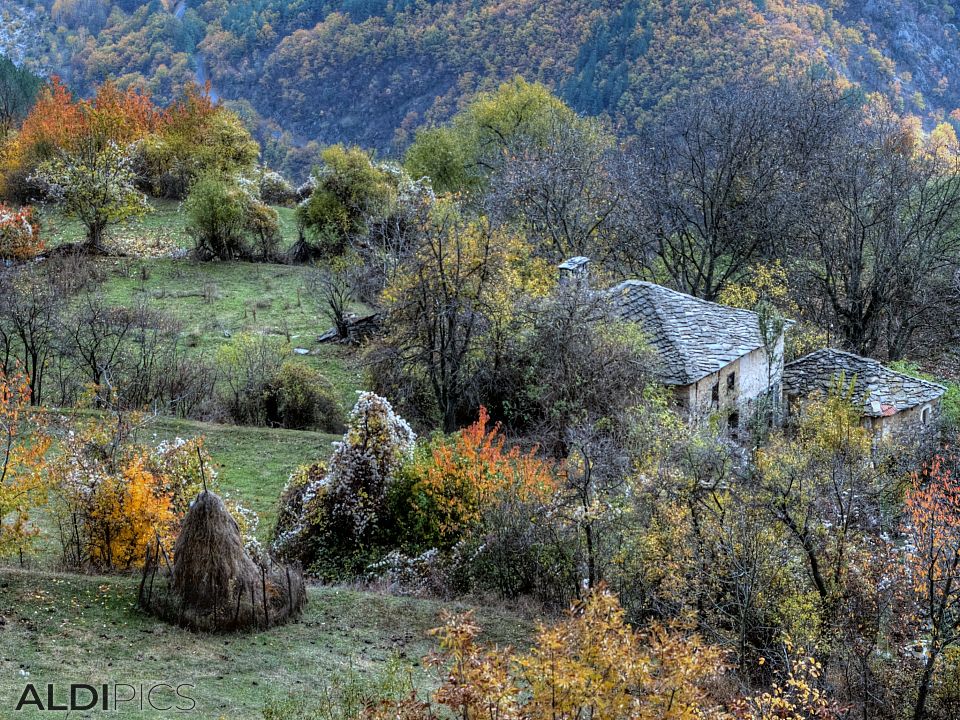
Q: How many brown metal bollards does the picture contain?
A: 0